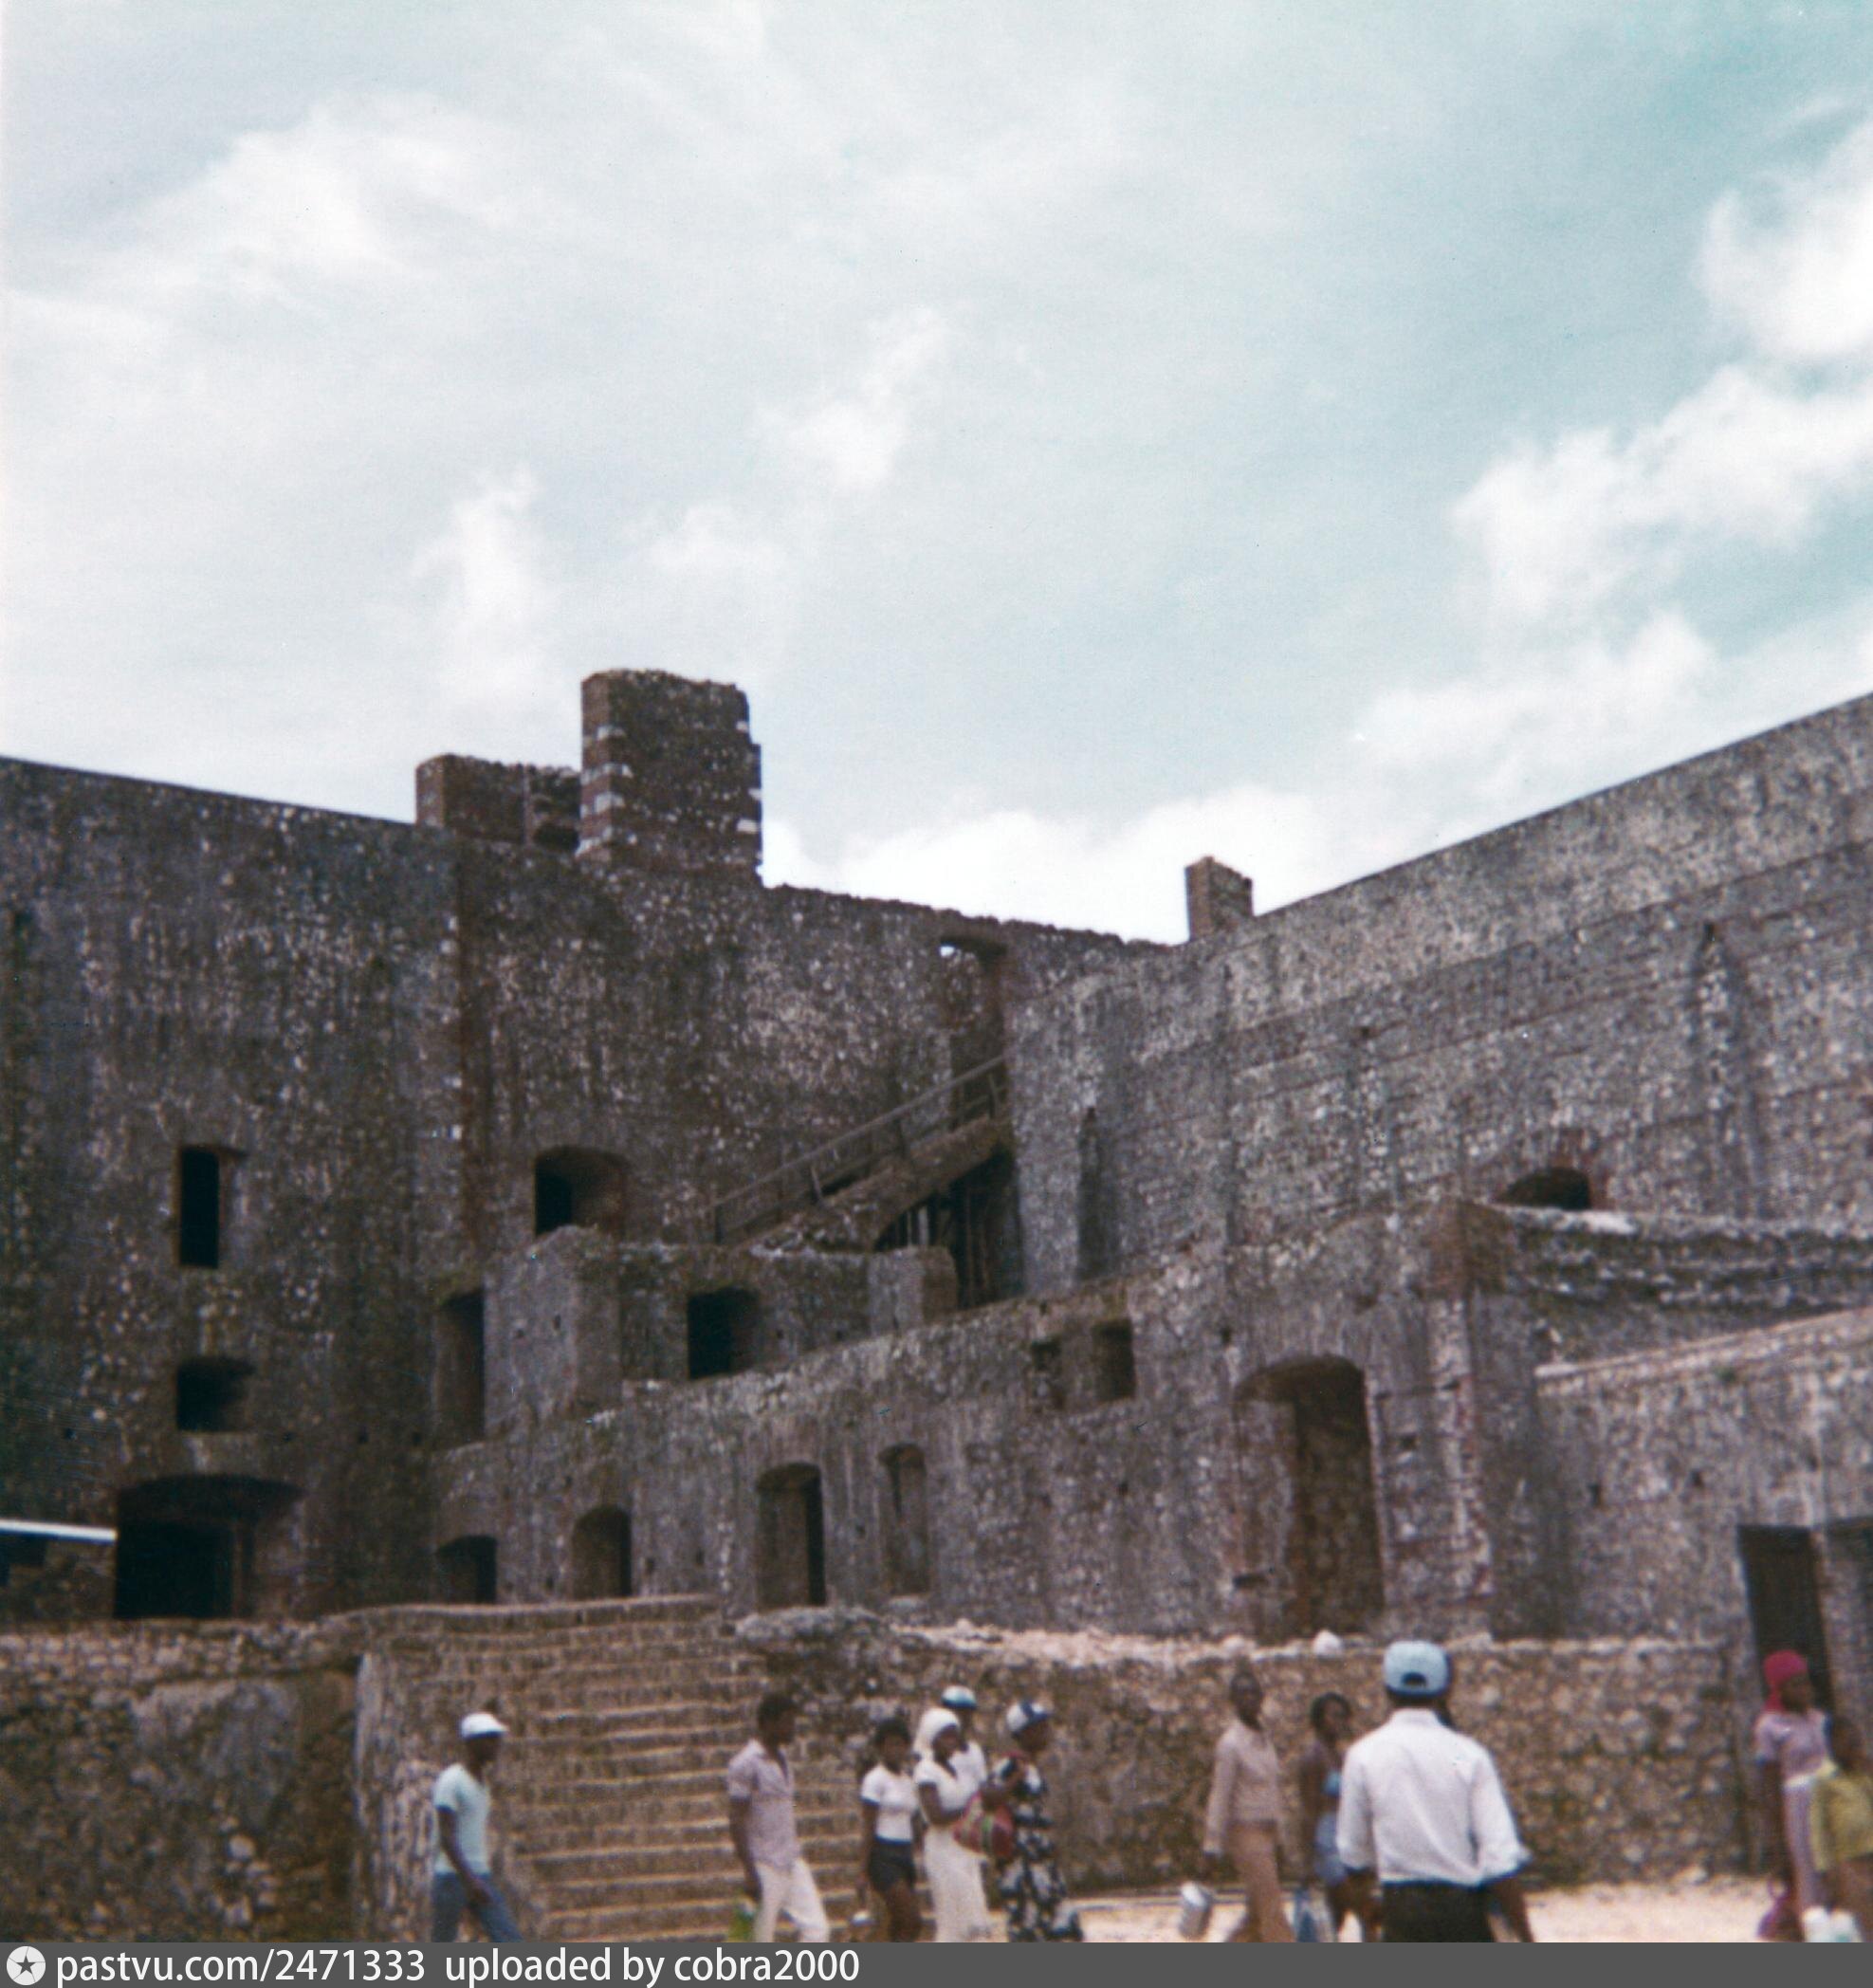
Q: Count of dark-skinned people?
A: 11